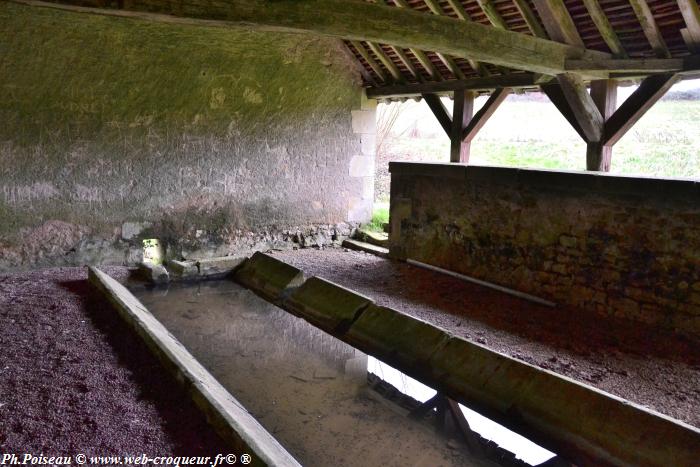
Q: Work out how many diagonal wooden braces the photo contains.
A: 5